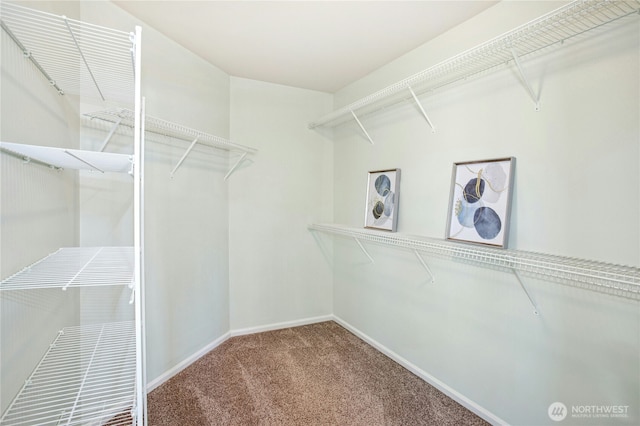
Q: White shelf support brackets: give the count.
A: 9